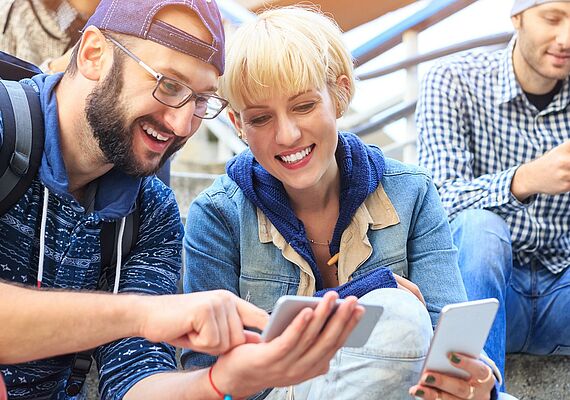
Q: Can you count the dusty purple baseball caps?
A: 1